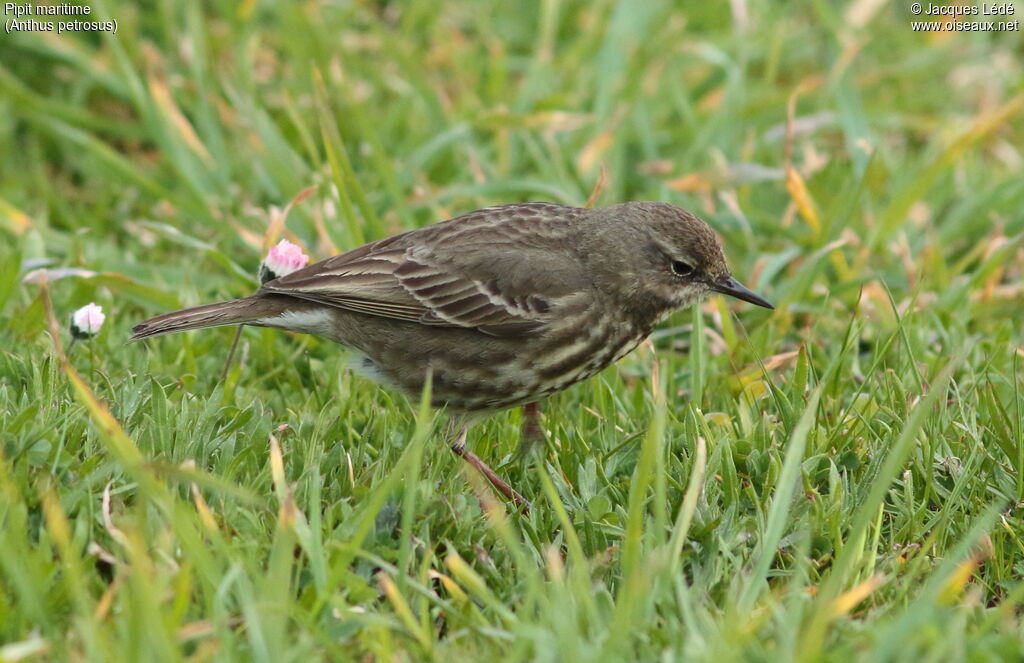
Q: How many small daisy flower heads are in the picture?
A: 2